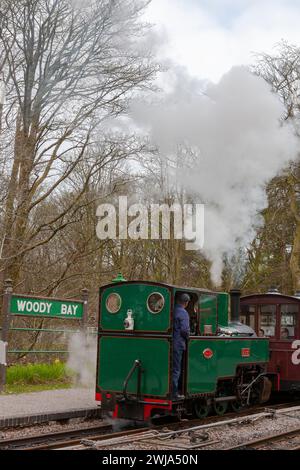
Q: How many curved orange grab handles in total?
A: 0